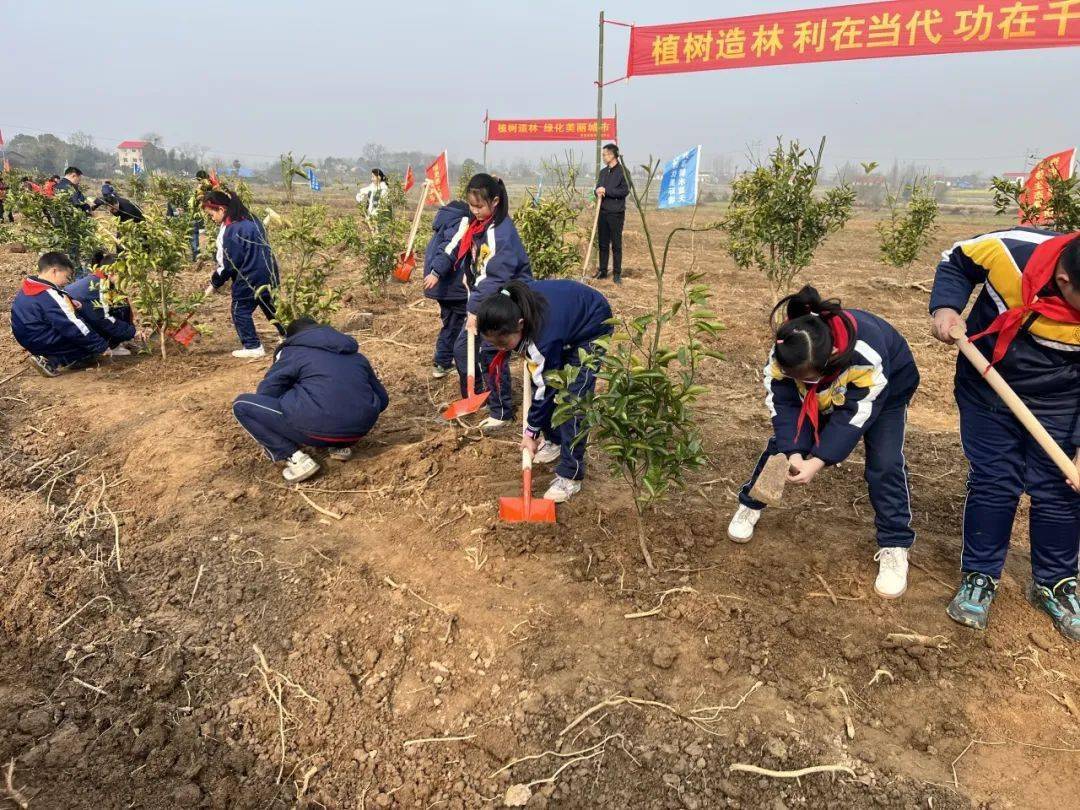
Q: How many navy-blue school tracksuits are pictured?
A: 9